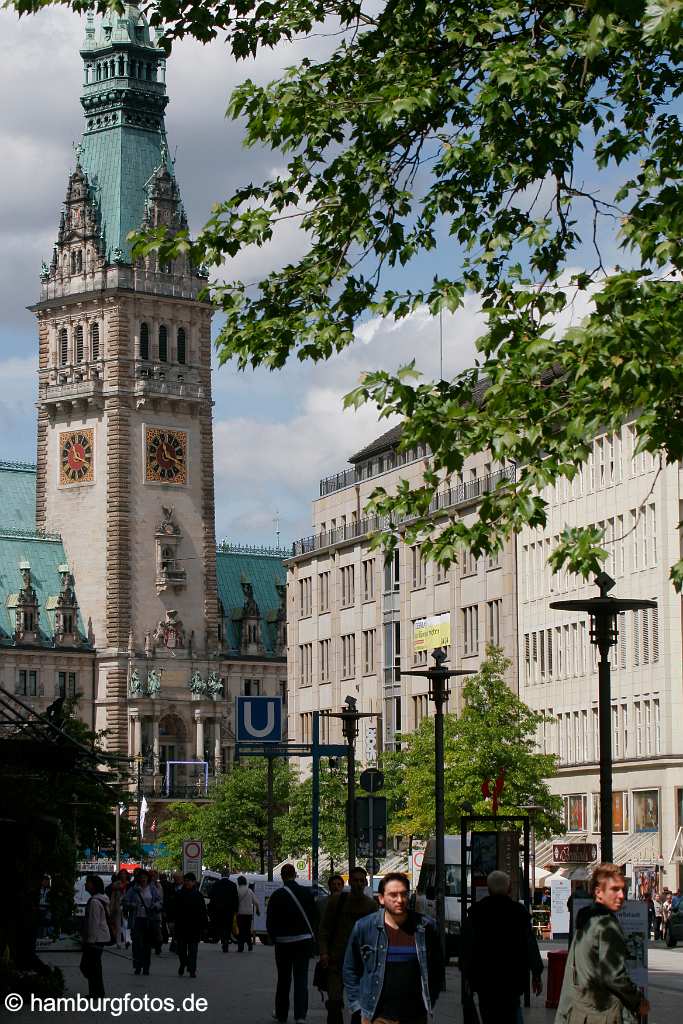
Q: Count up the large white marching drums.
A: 0